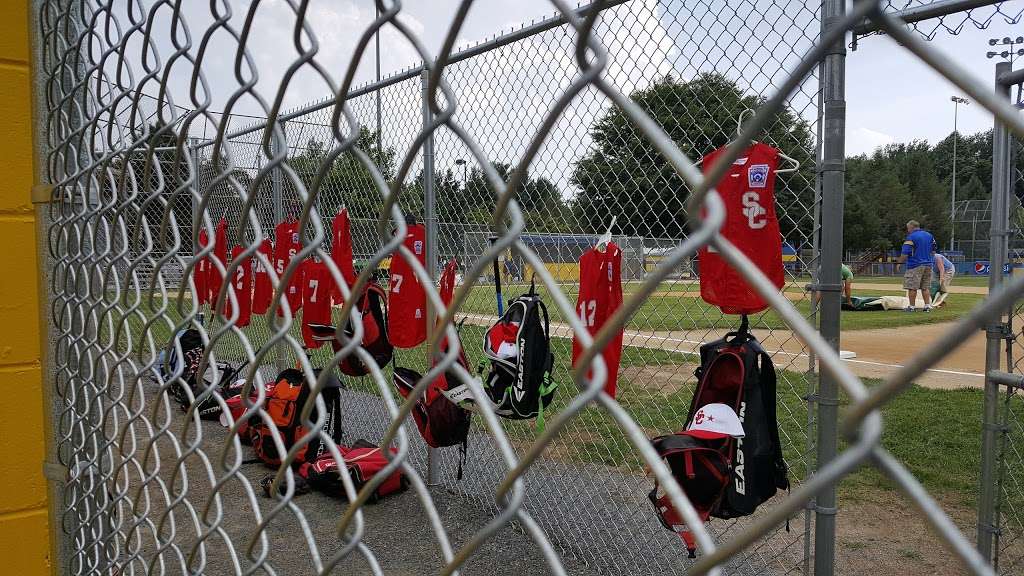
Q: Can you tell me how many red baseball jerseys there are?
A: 11